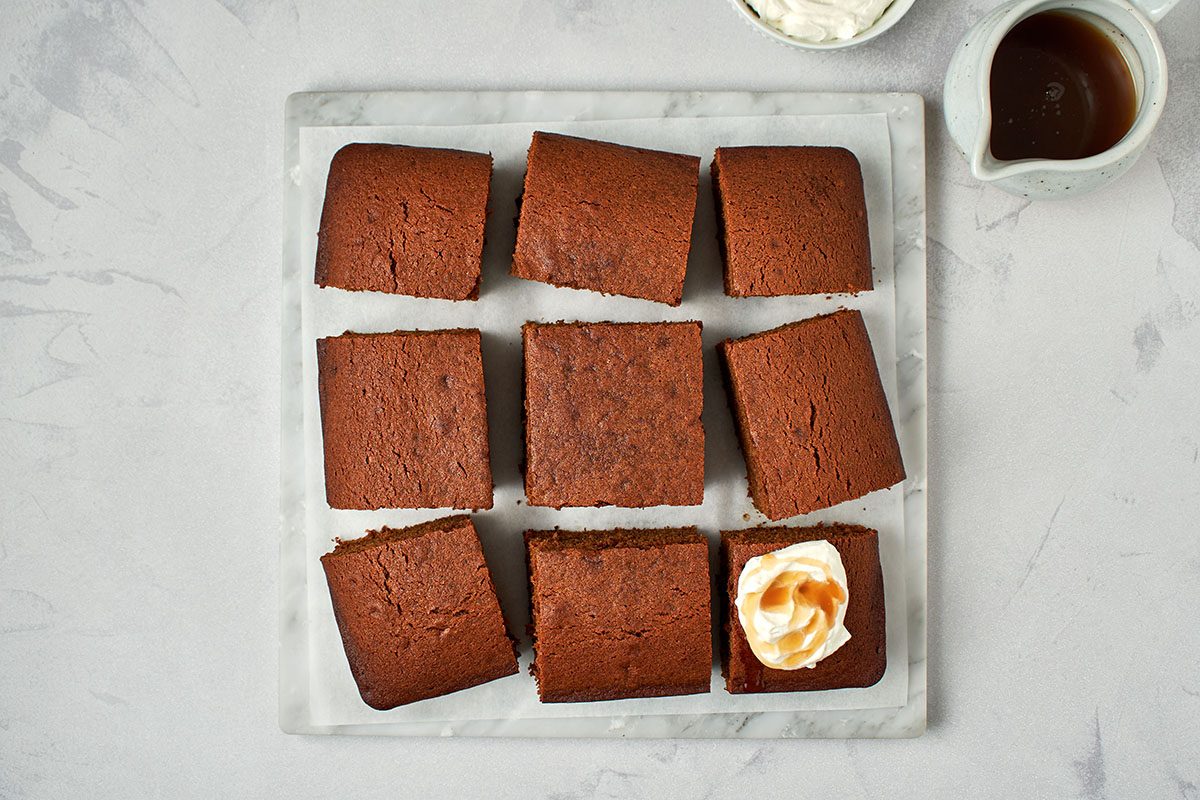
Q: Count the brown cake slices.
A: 9